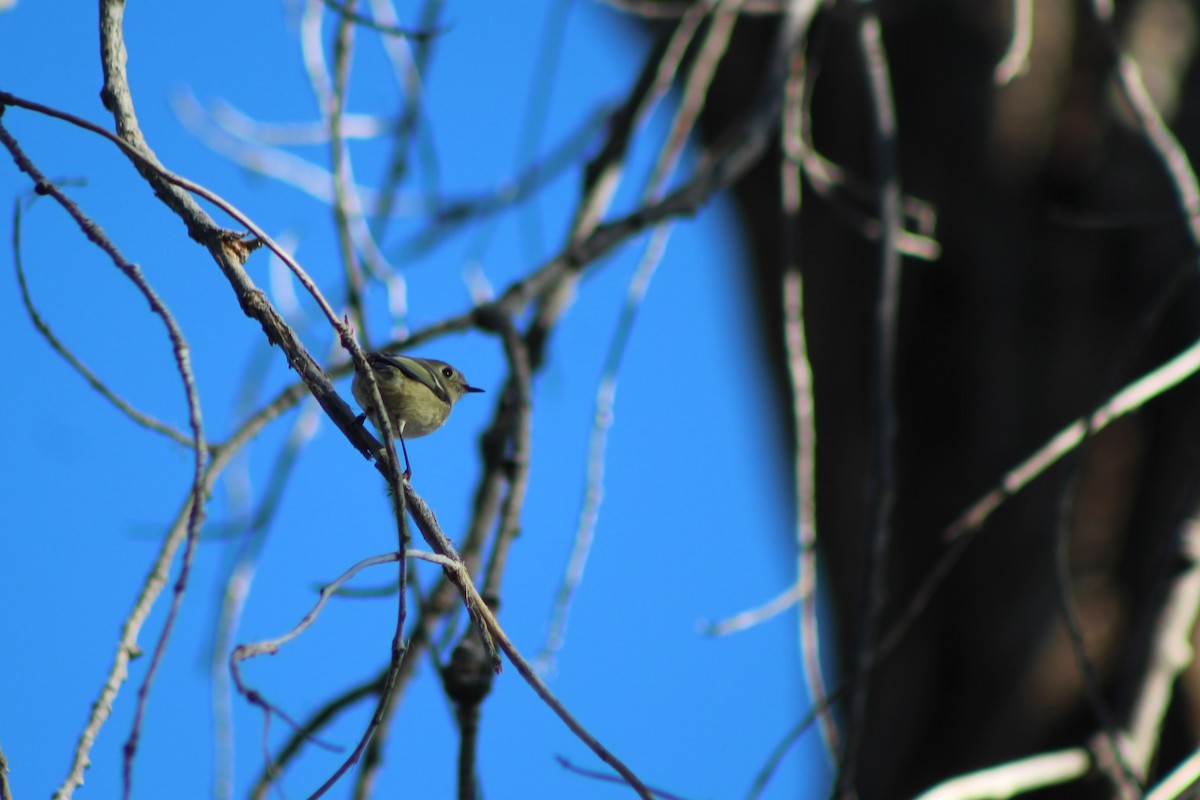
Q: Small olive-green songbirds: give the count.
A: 1